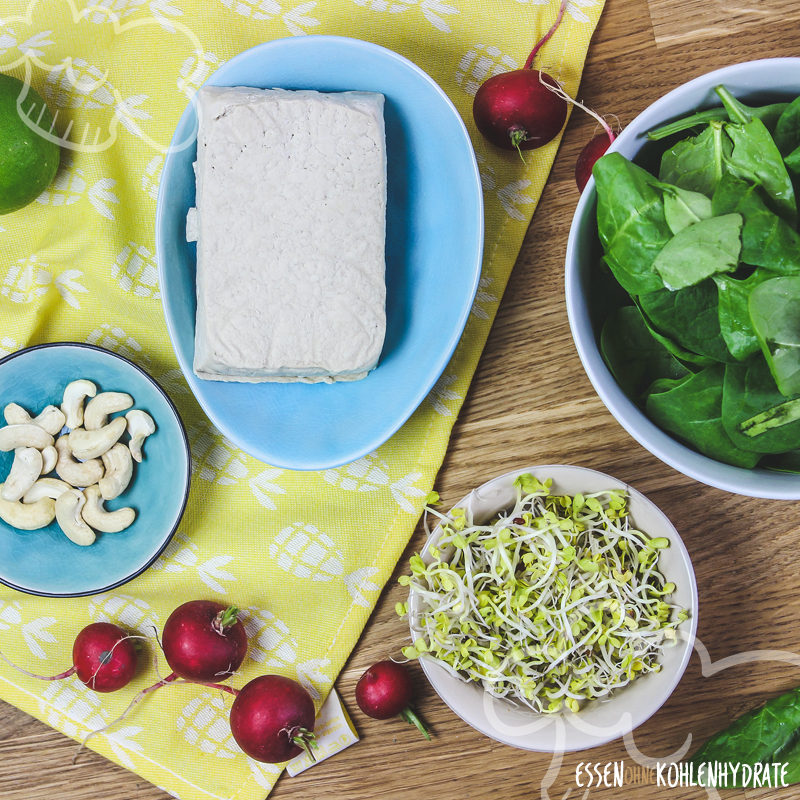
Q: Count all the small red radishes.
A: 6